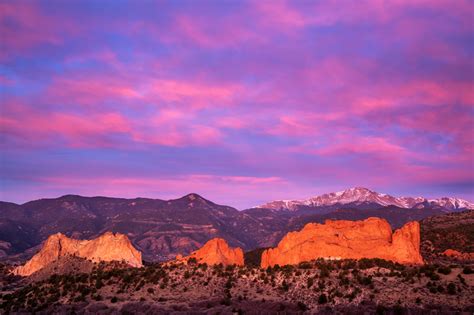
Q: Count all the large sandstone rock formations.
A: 3